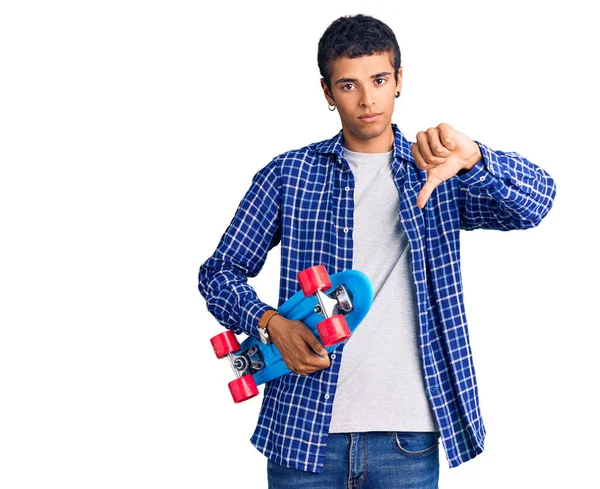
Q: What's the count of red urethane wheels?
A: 4